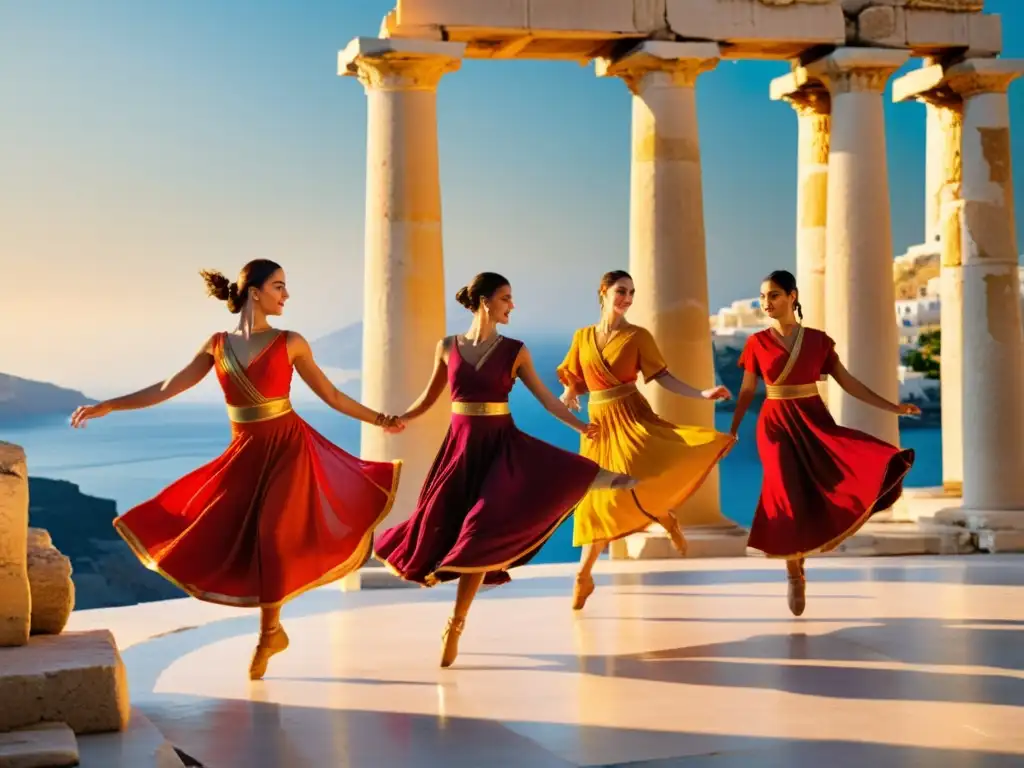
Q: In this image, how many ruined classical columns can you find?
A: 6